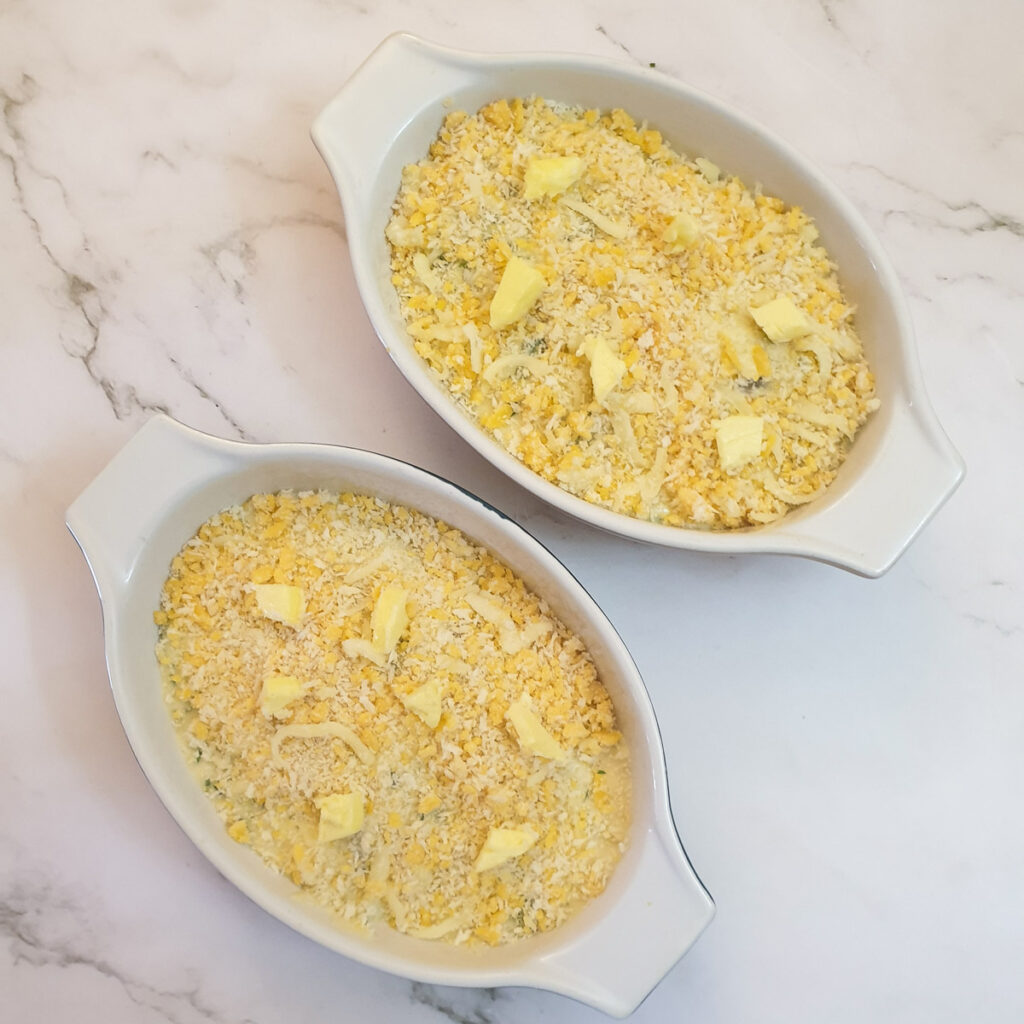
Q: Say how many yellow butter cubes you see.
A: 13